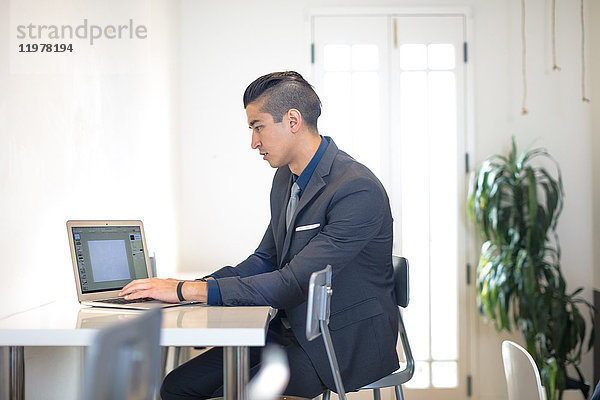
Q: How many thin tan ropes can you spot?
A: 3